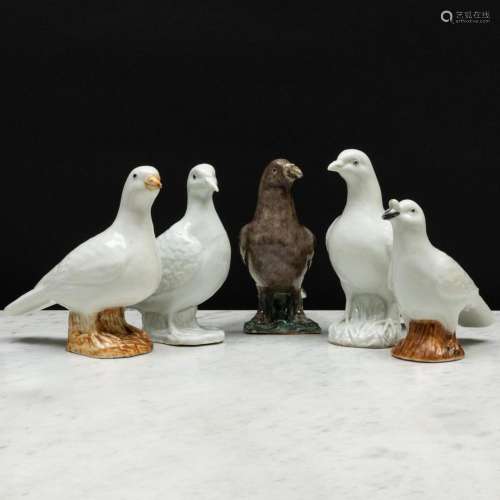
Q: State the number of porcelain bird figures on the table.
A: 5